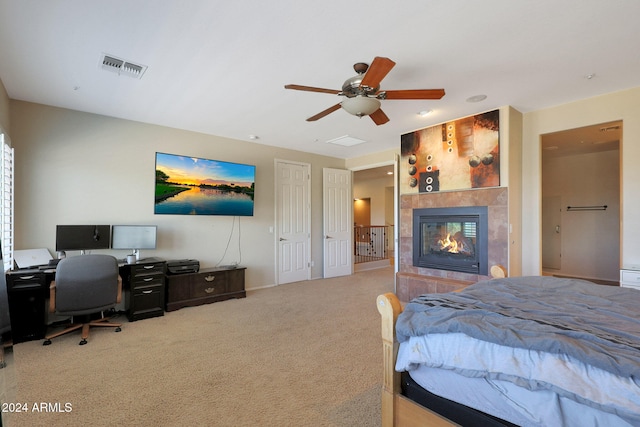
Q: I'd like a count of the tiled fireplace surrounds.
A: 1